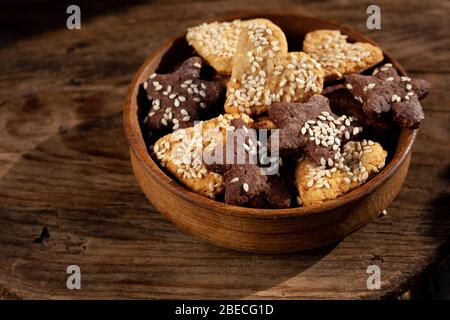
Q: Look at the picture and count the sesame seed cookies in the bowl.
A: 9